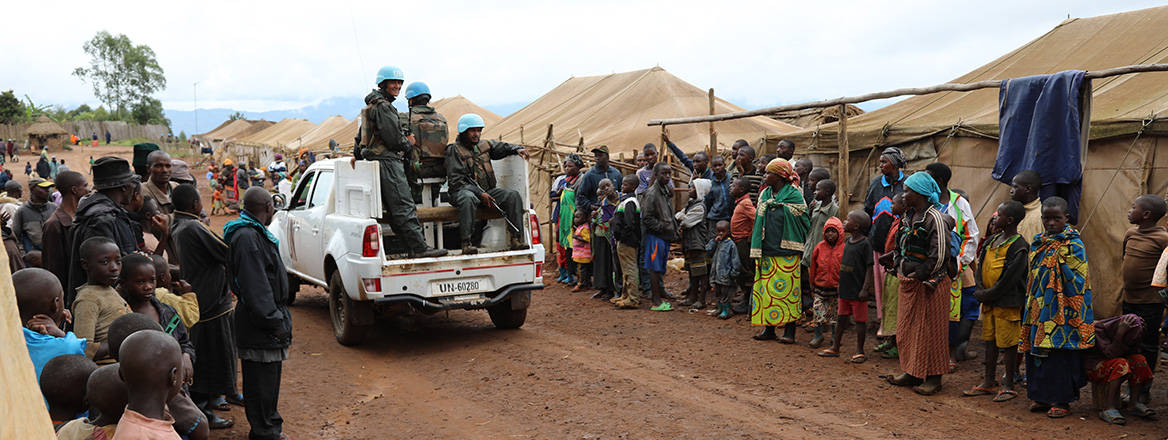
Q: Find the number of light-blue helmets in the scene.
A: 3